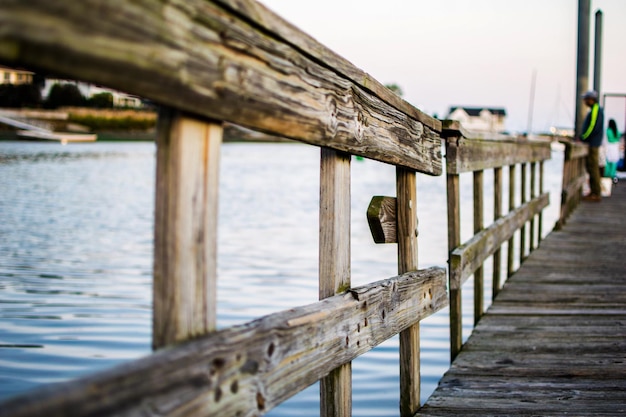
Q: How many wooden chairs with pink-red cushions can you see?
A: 0